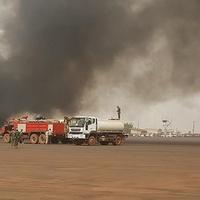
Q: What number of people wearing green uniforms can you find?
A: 2